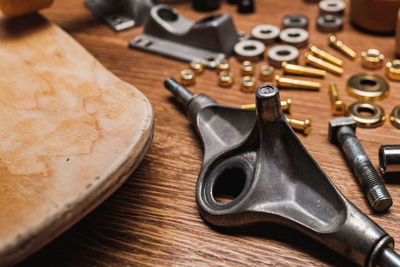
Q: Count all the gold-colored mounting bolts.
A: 8